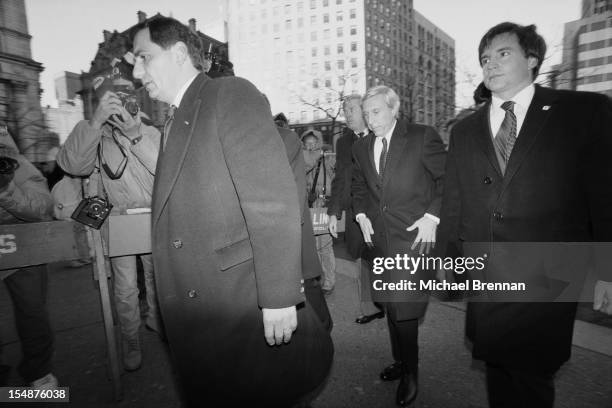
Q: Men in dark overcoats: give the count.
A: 4